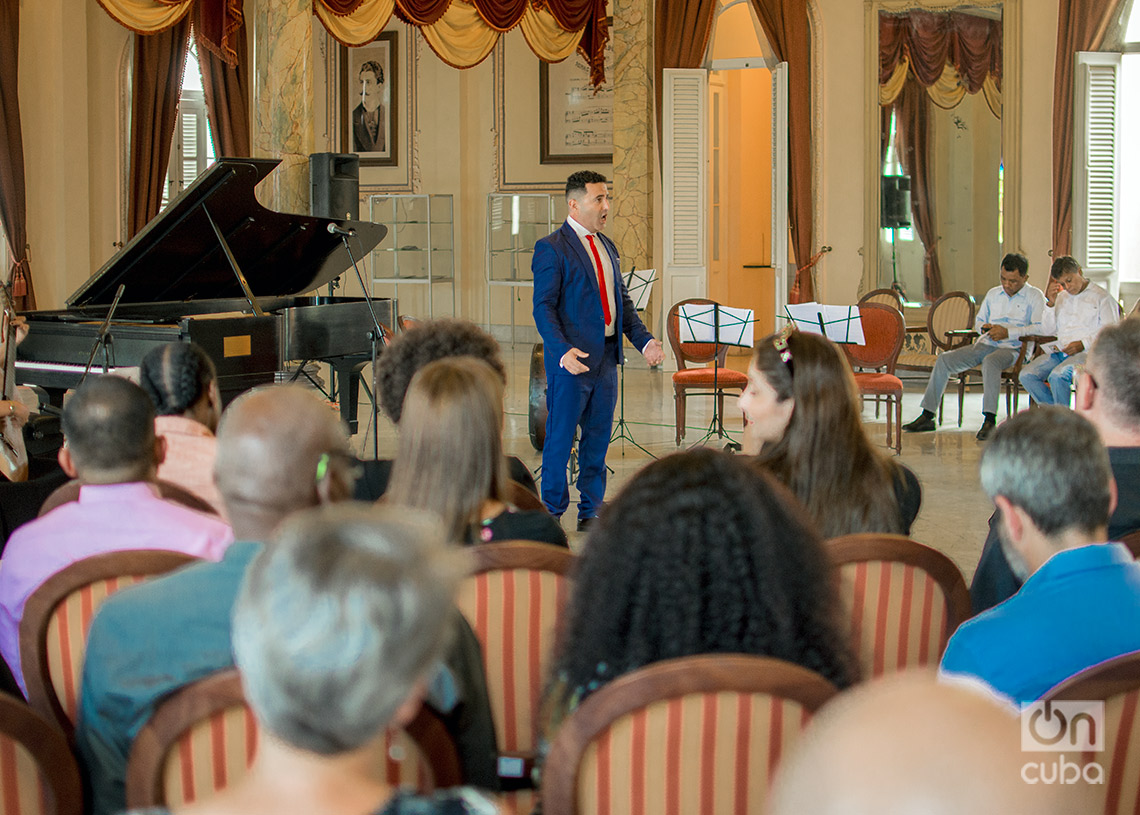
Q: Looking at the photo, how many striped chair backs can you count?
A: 7